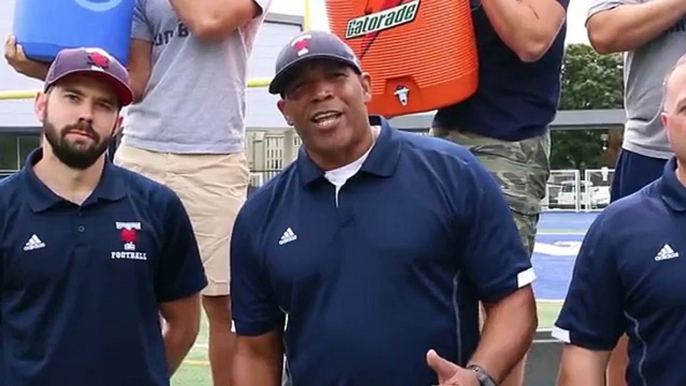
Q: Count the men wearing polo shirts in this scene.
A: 3